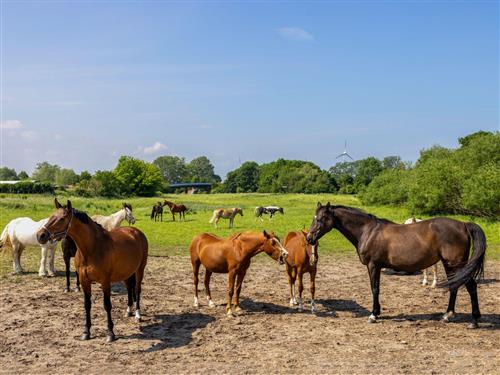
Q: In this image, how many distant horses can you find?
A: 4